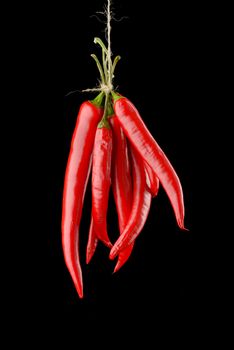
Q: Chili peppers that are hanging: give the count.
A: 7